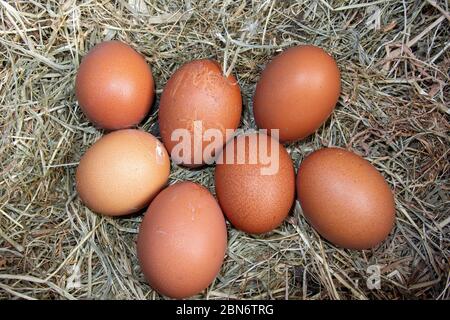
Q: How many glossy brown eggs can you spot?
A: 7